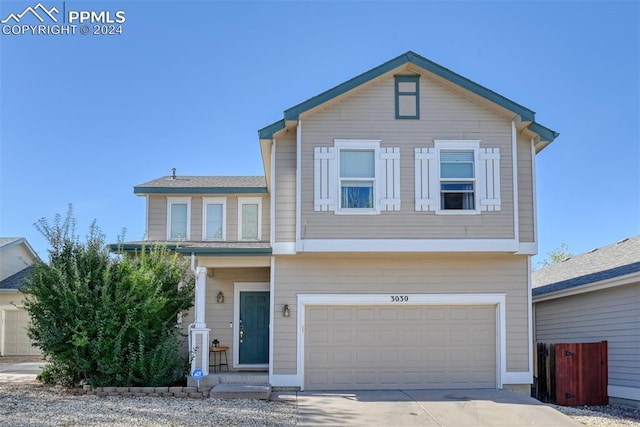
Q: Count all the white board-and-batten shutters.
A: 4